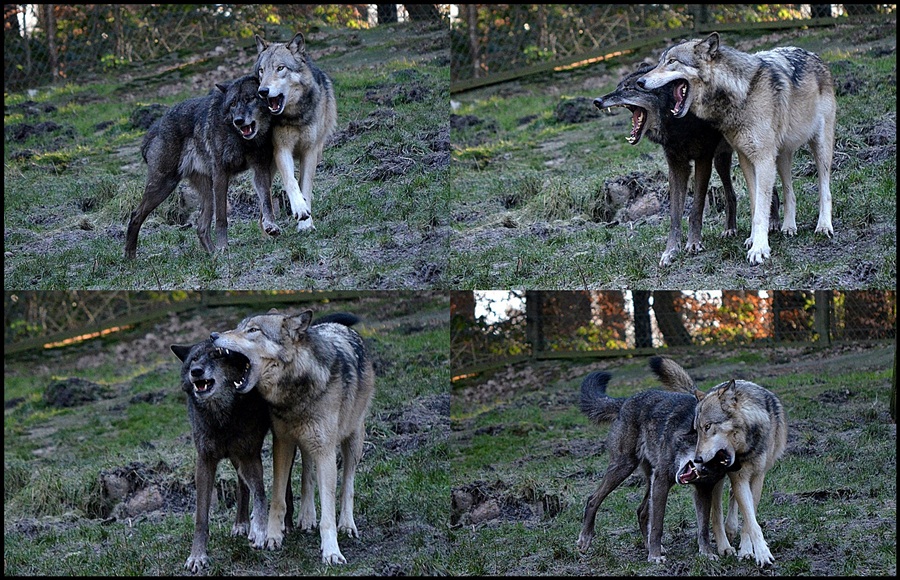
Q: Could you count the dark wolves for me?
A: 4